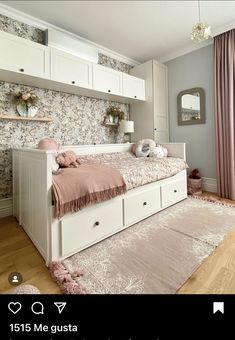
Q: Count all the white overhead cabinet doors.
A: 4